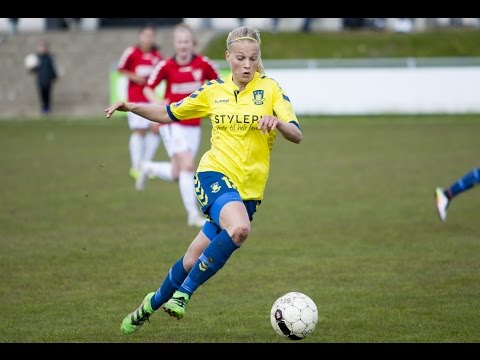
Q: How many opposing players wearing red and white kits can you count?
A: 2